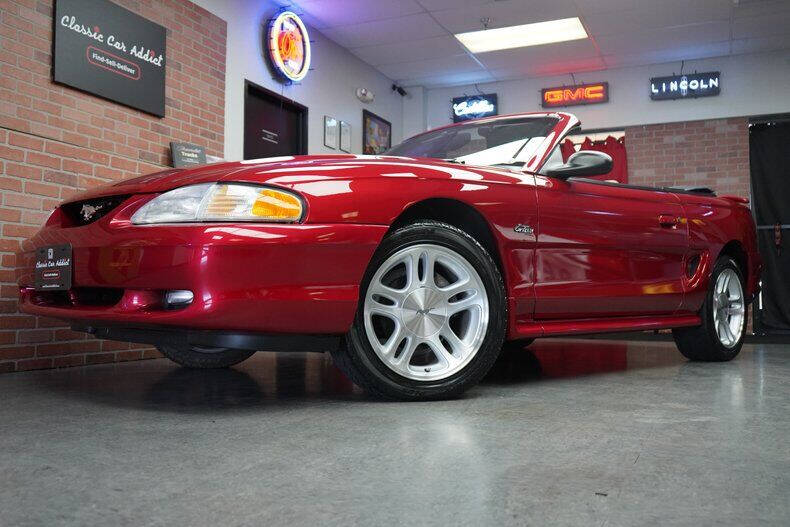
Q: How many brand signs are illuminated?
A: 4